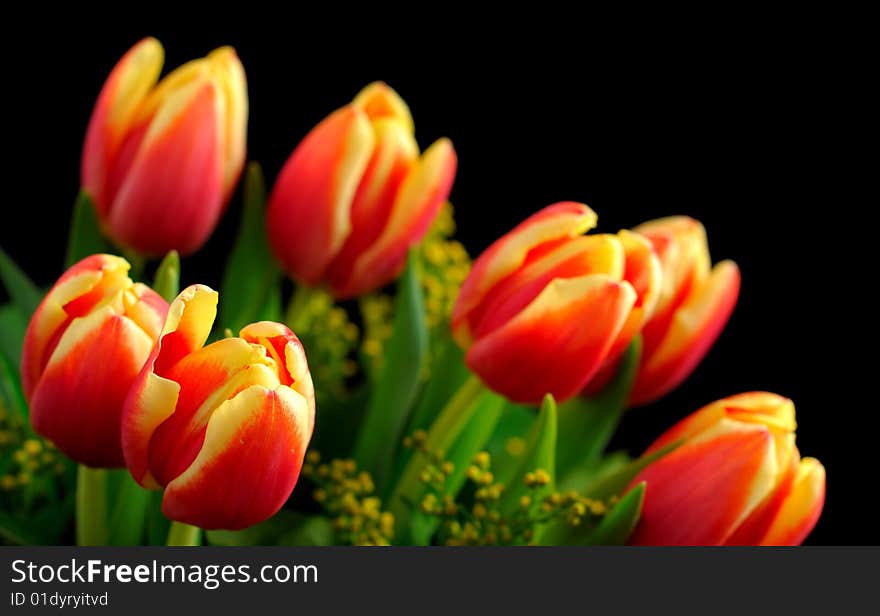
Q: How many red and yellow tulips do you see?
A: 7